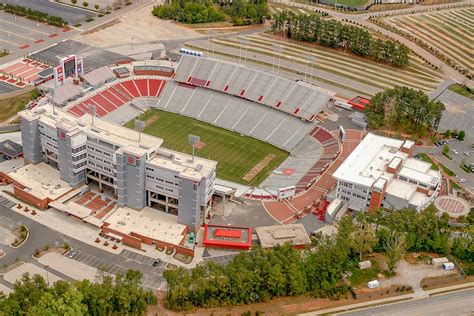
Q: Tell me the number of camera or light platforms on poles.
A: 8